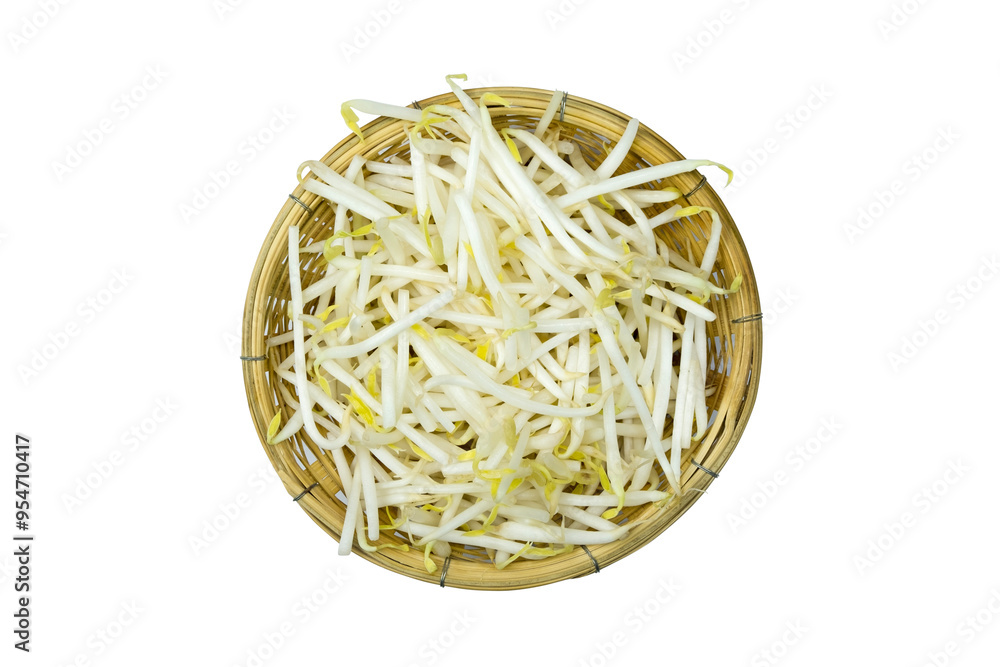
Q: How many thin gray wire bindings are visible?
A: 10